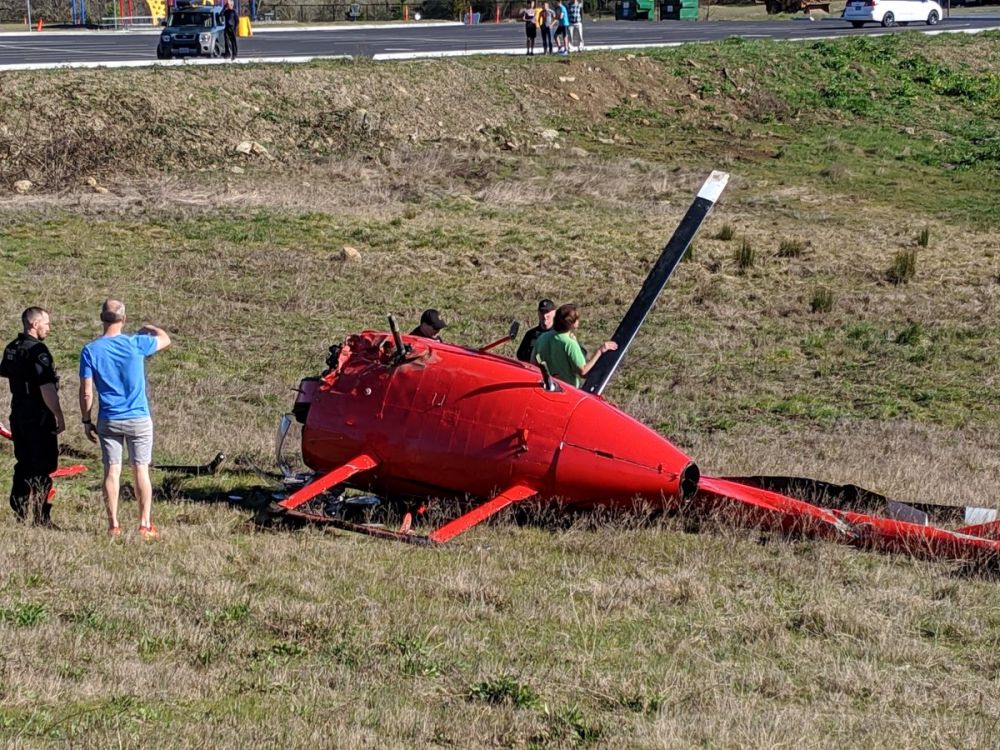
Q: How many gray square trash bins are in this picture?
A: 0